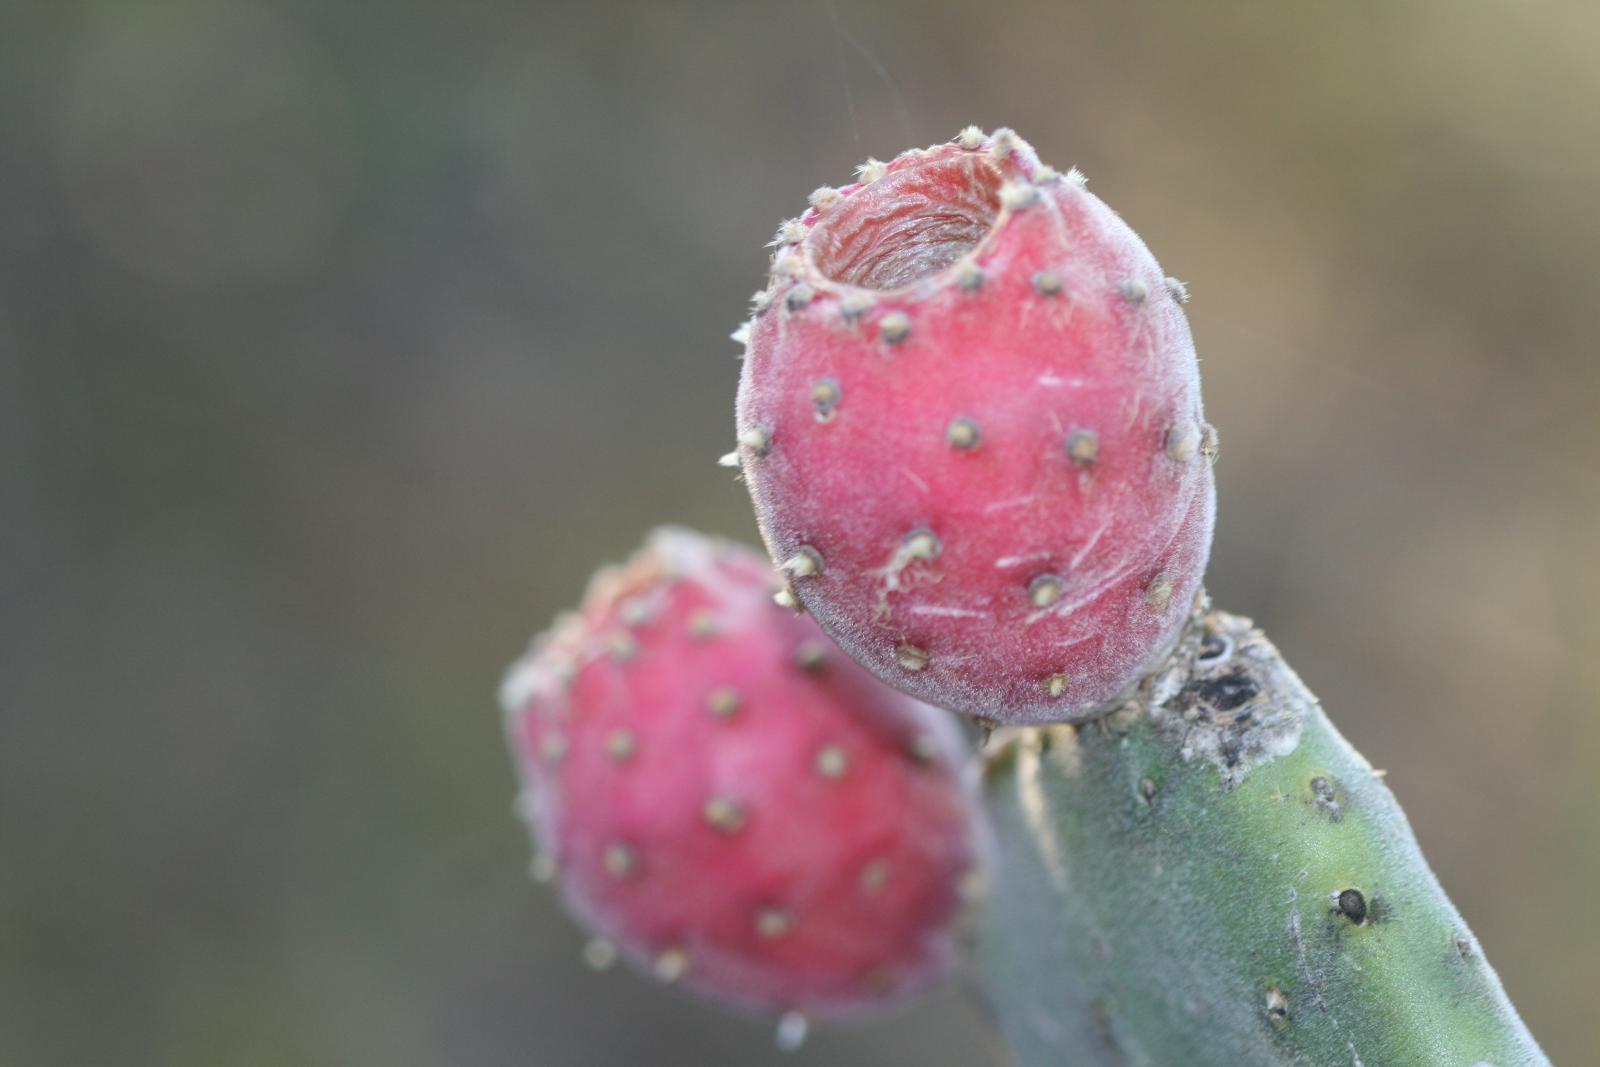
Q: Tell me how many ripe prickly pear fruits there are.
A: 2